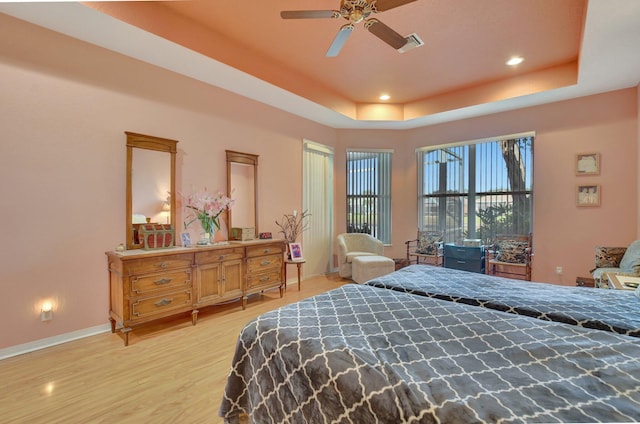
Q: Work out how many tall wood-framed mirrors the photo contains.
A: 2